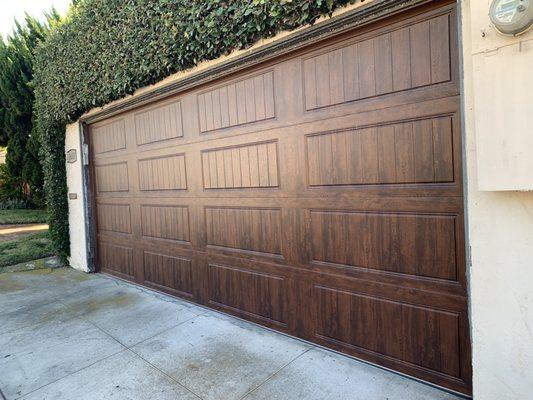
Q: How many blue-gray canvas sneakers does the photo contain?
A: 0